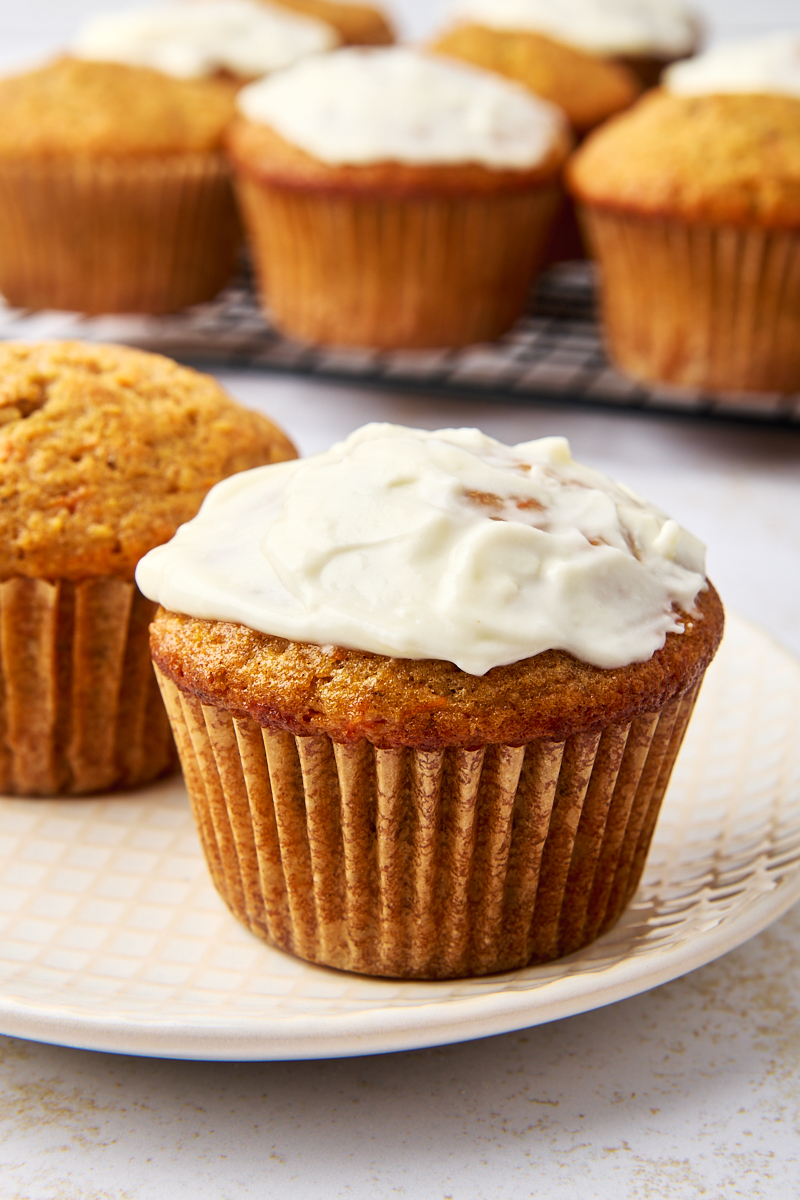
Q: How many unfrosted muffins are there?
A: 5